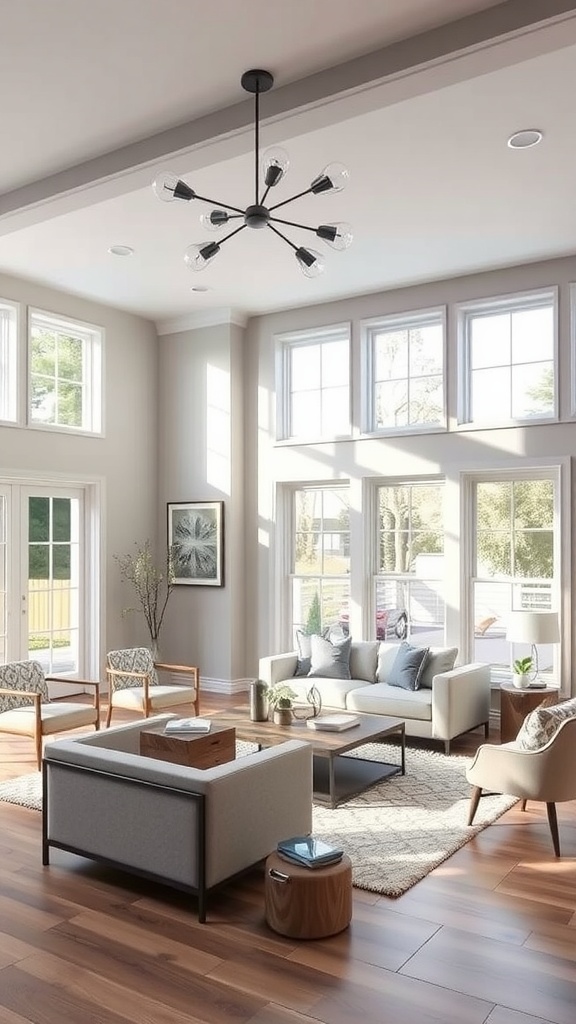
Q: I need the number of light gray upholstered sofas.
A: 2